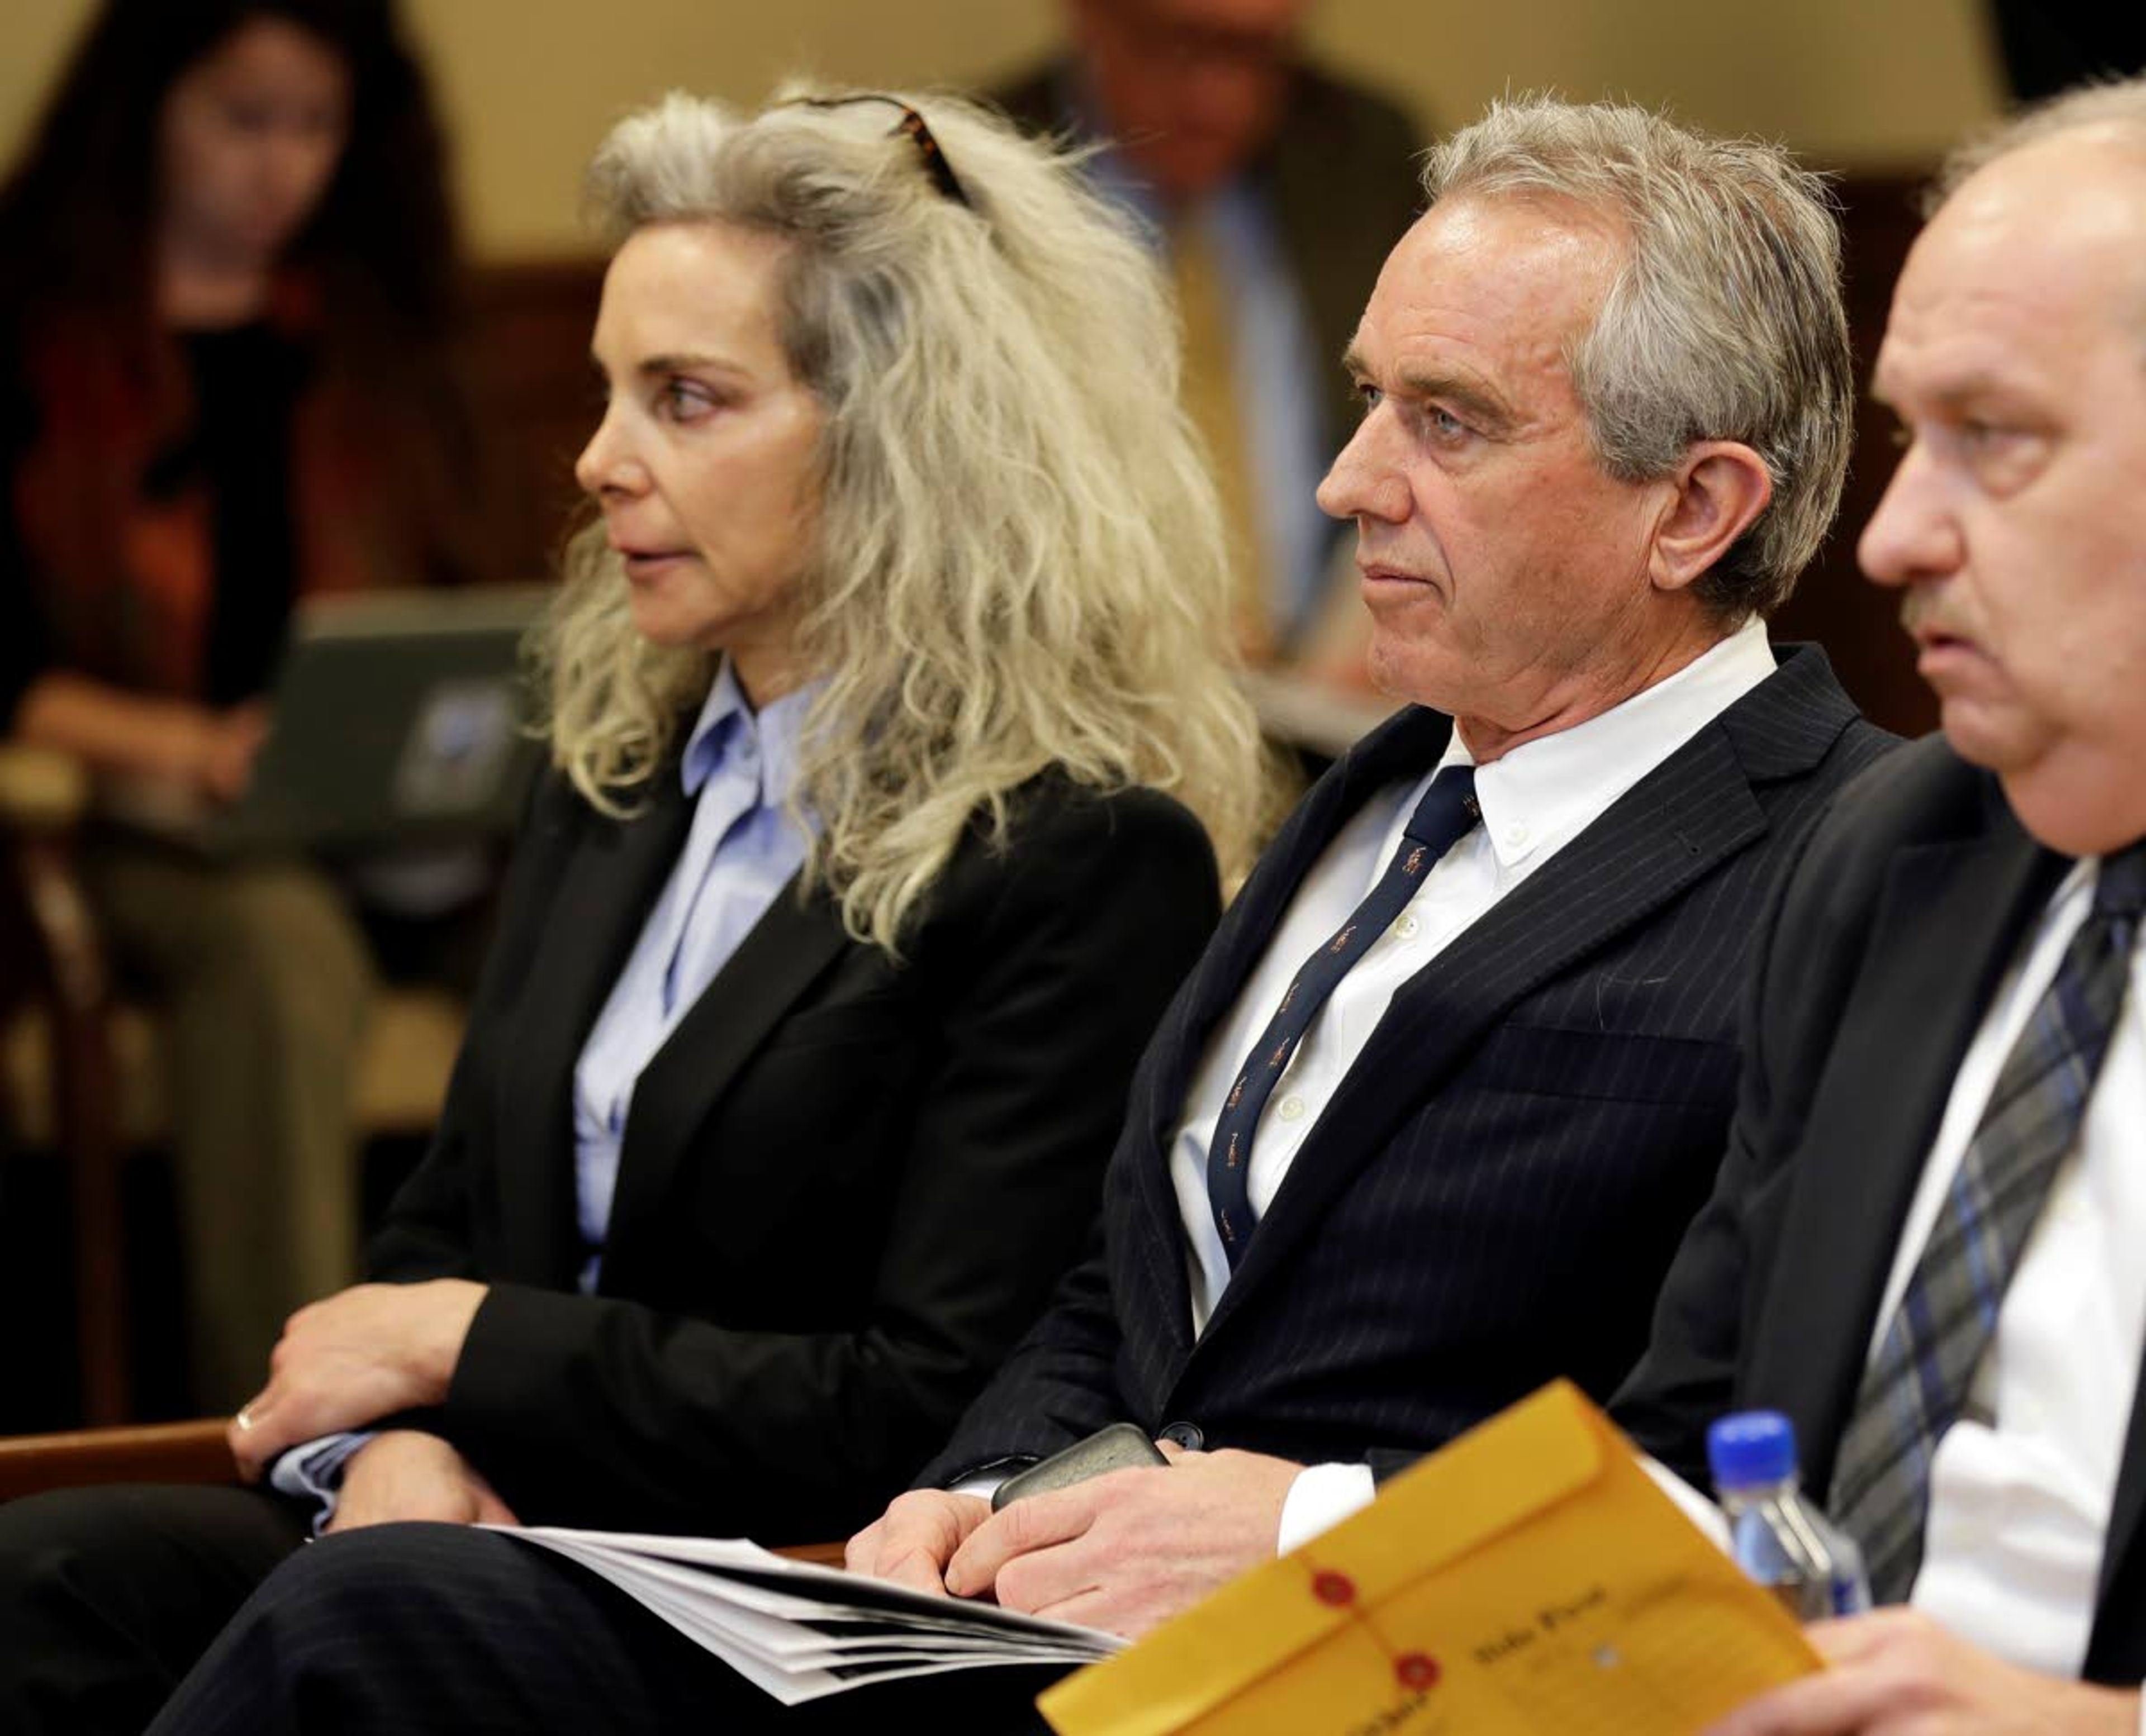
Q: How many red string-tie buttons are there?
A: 2